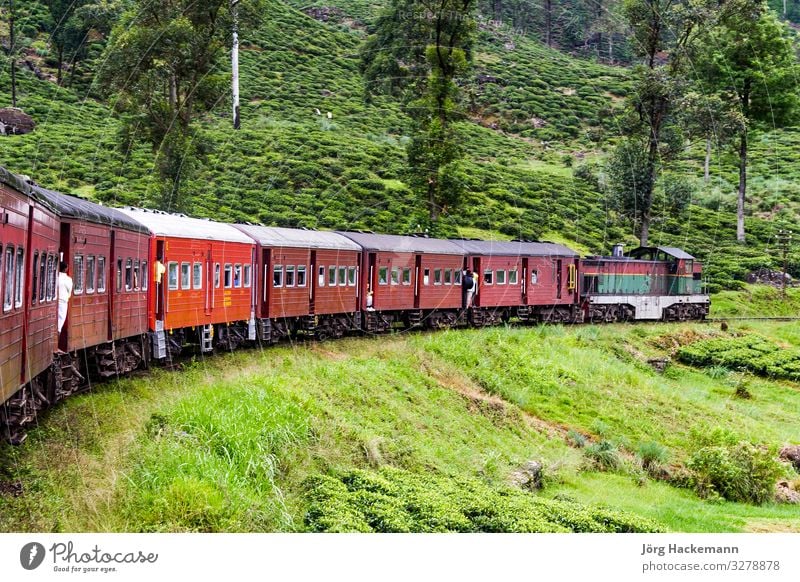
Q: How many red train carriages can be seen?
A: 6